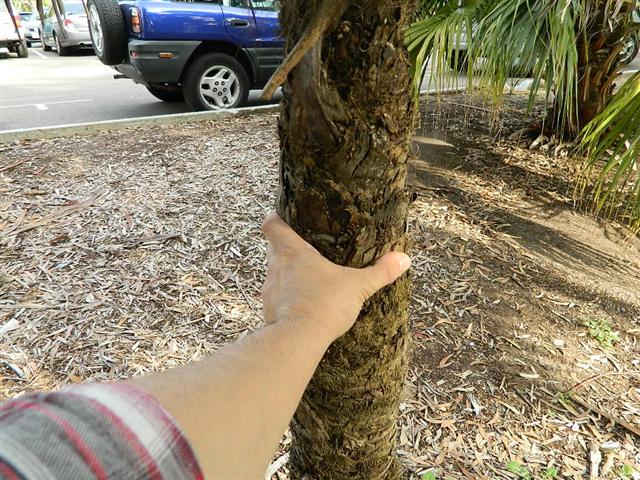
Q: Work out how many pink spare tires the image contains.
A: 0